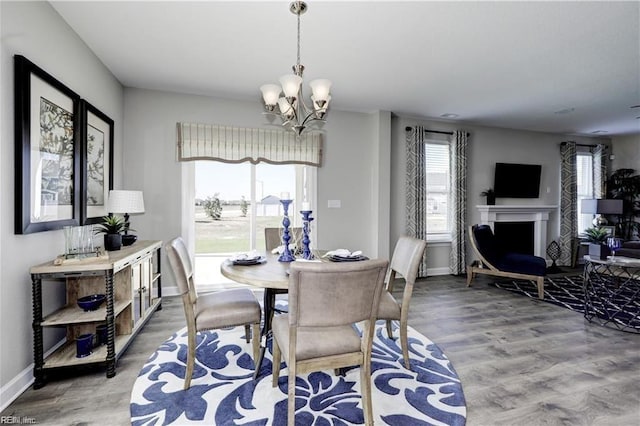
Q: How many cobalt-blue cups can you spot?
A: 2